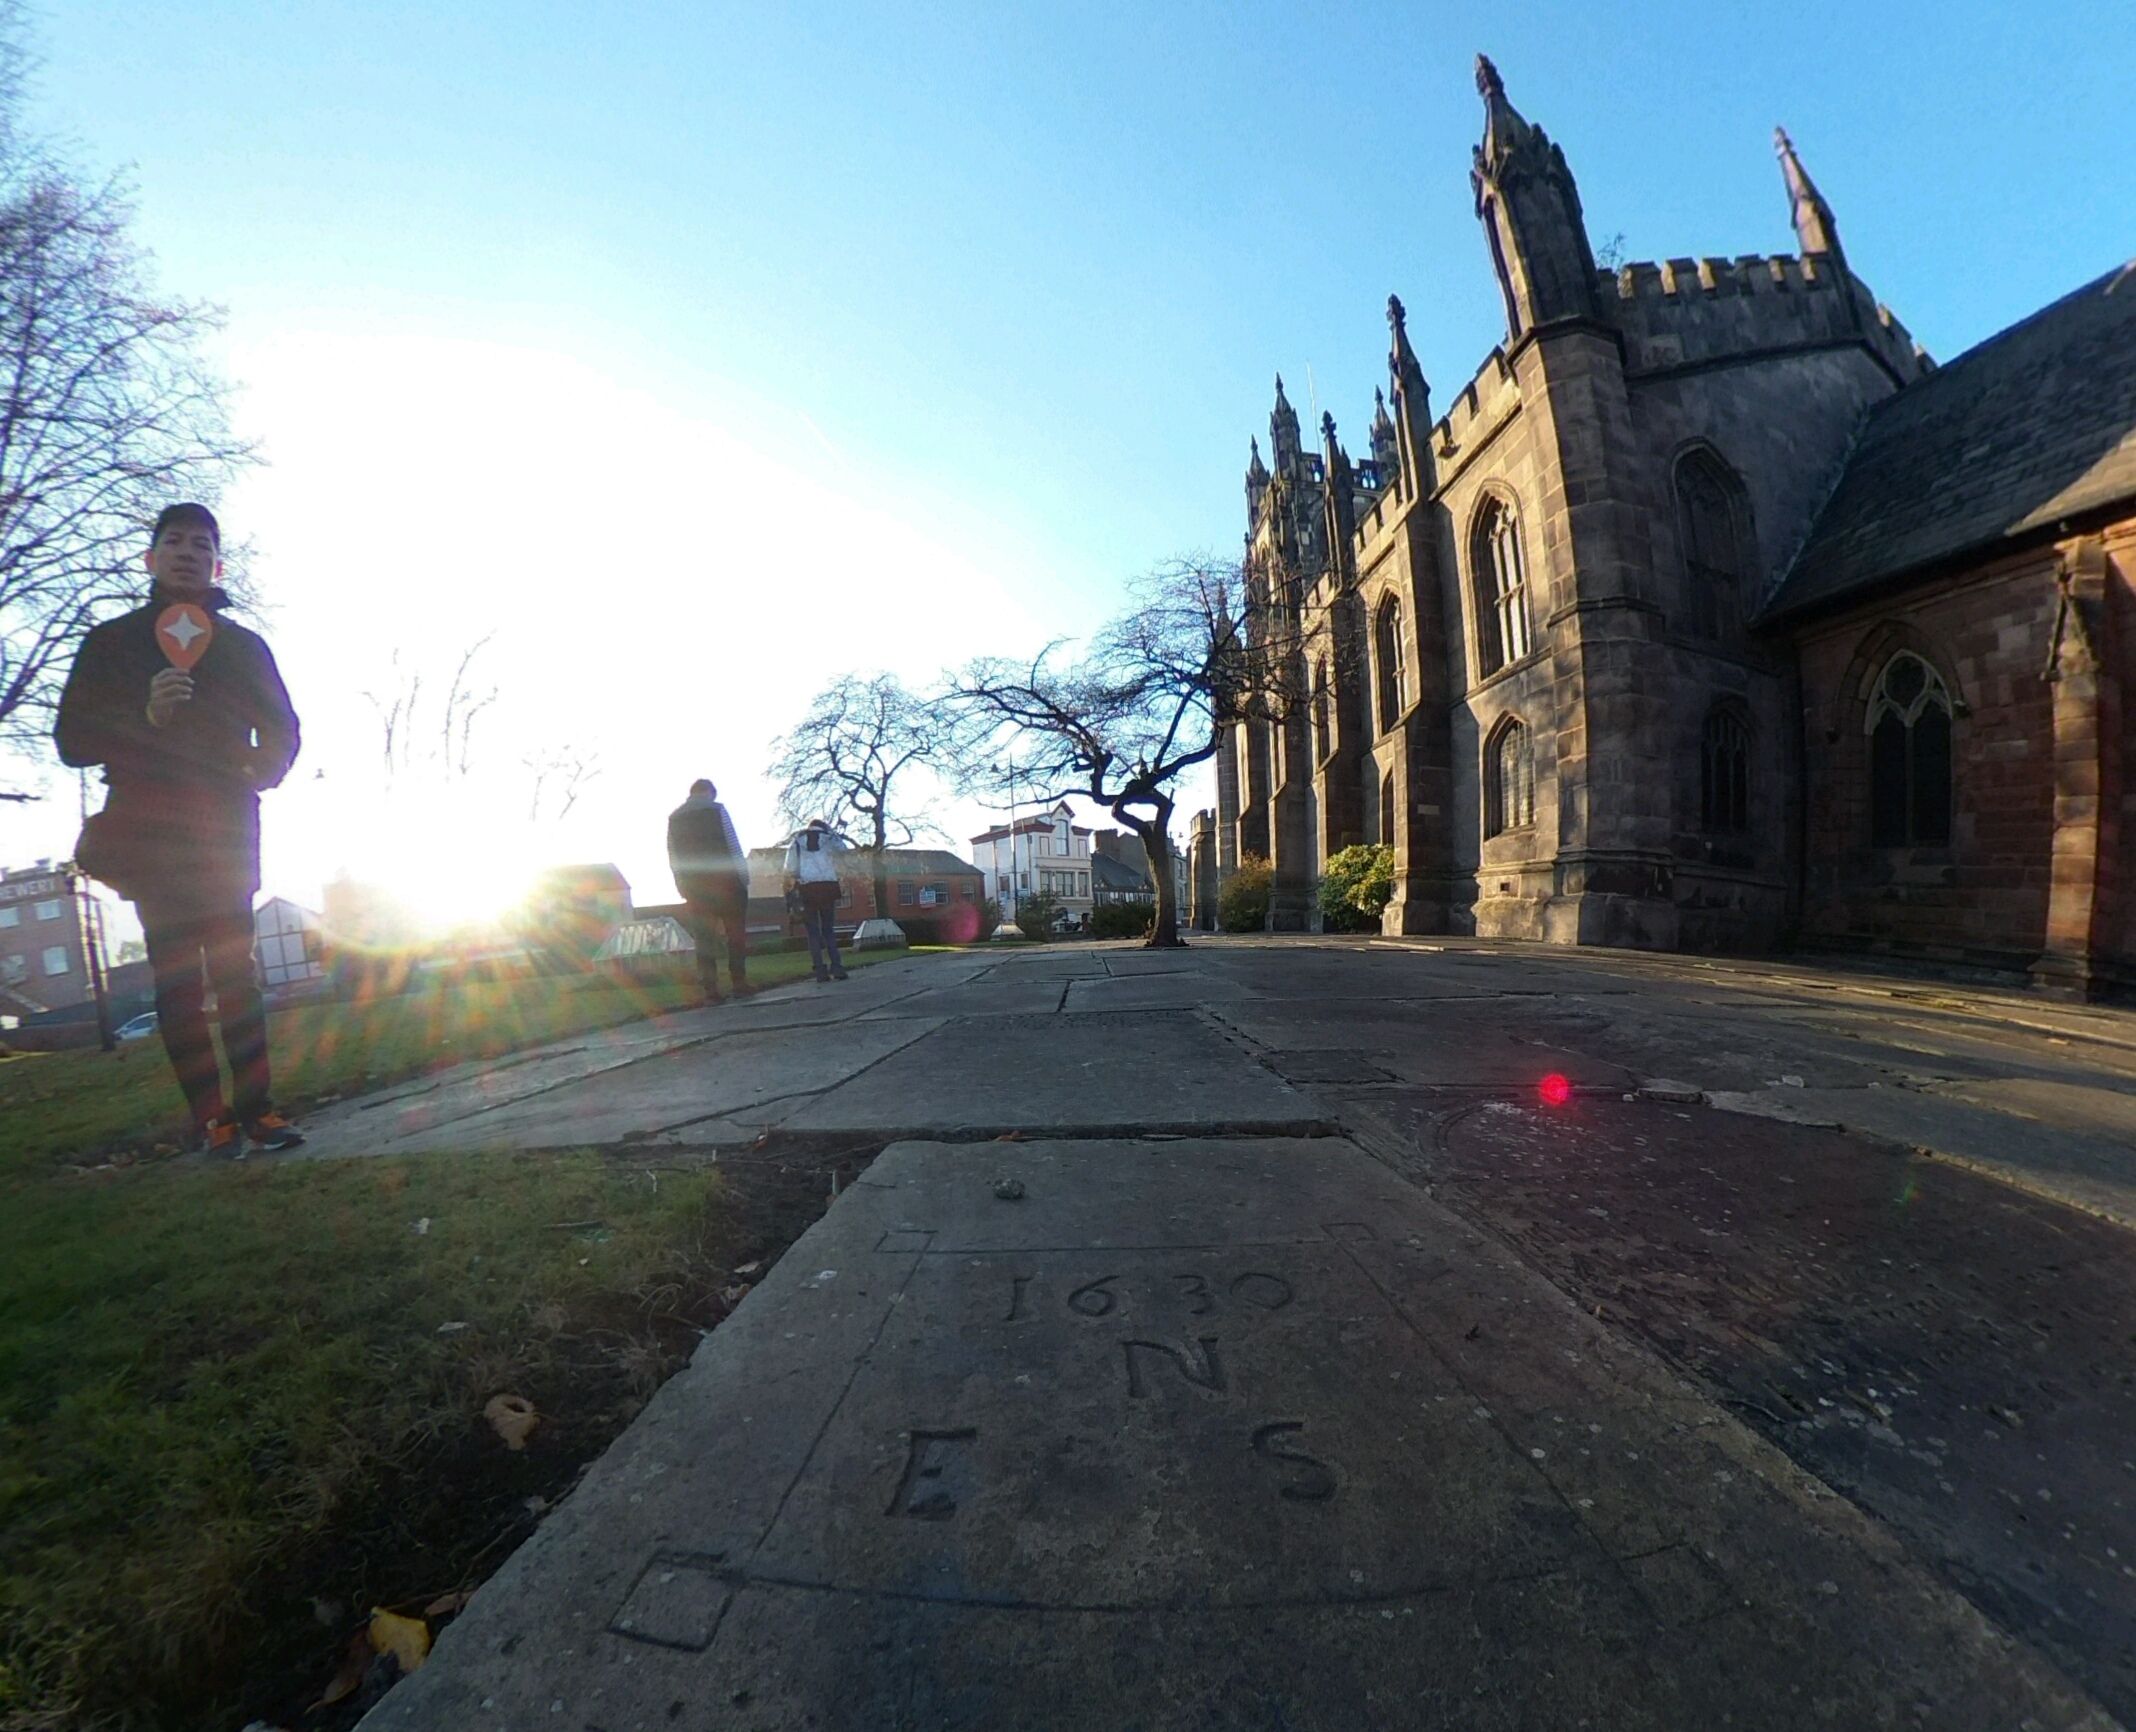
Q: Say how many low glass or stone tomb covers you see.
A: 3